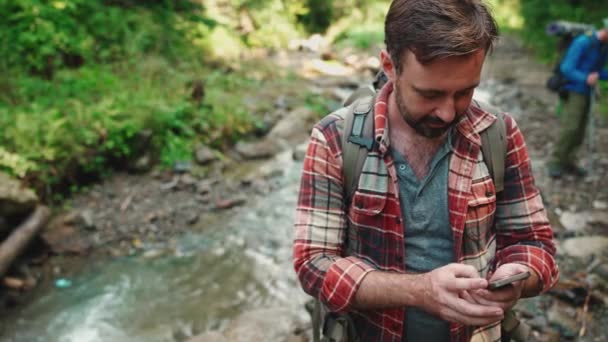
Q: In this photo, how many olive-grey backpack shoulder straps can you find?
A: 2